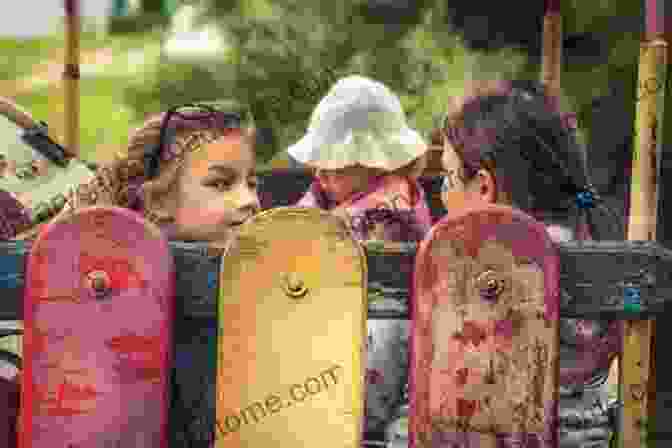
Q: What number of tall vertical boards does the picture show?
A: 3